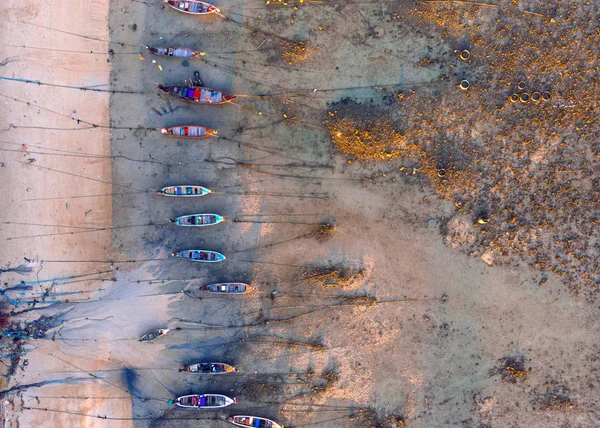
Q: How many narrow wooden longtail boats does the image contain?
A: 12